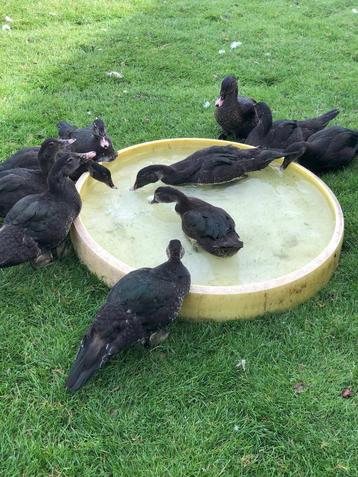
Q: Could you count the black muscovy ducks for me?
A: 10